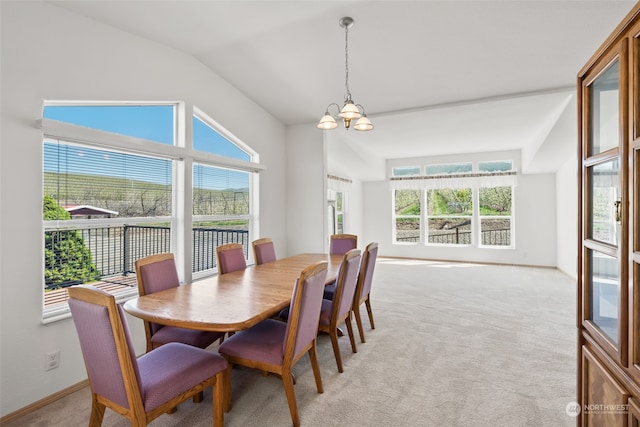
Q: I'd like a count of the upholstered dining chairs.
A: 8